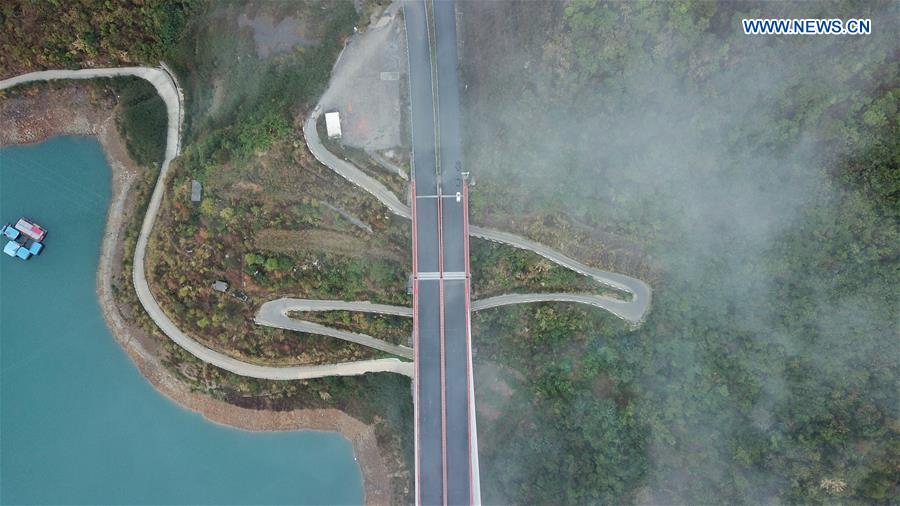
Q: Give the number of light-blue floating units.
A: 4